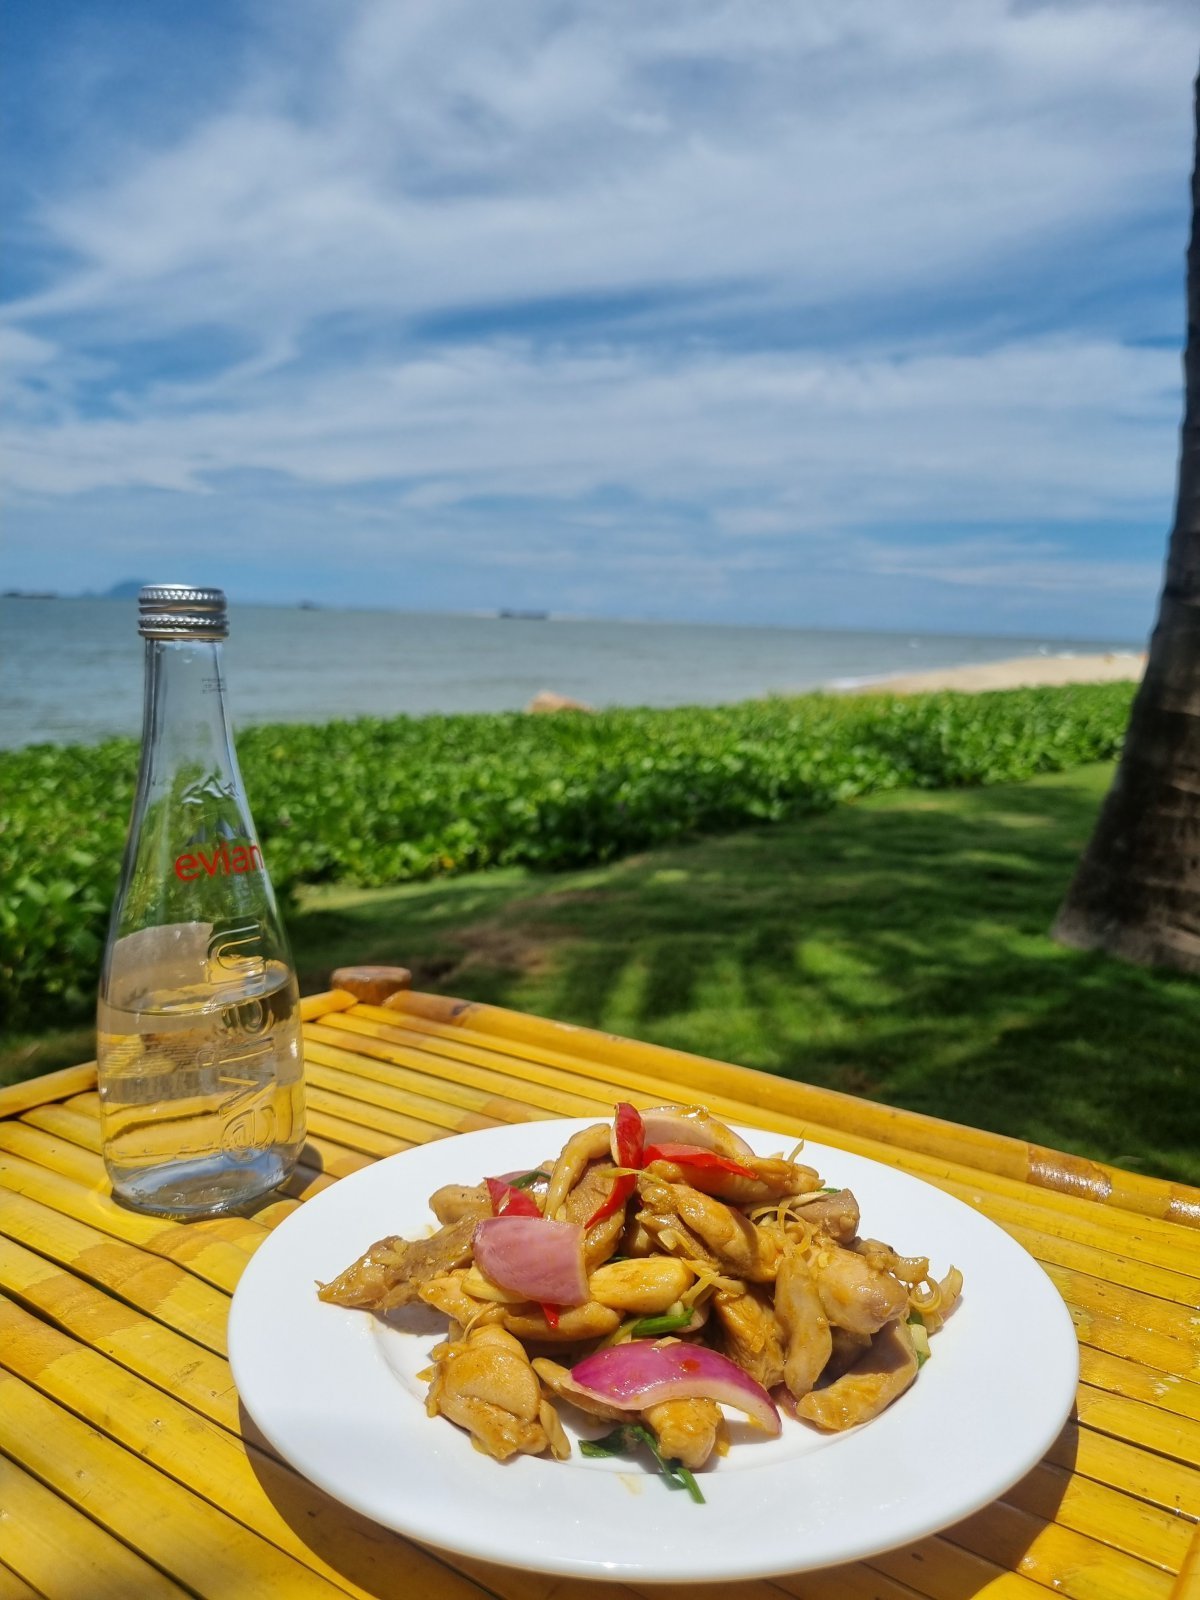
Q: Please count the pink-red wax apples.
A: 0